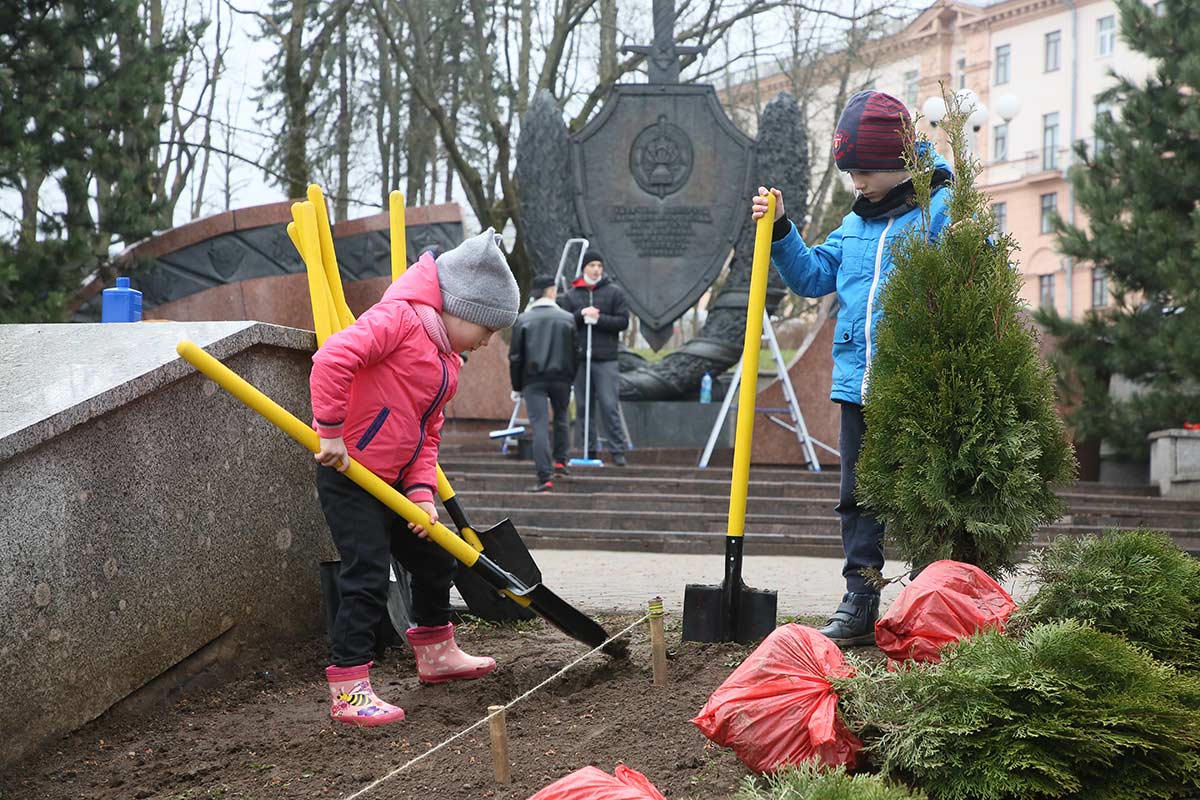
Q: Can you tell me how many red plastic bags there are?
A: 3